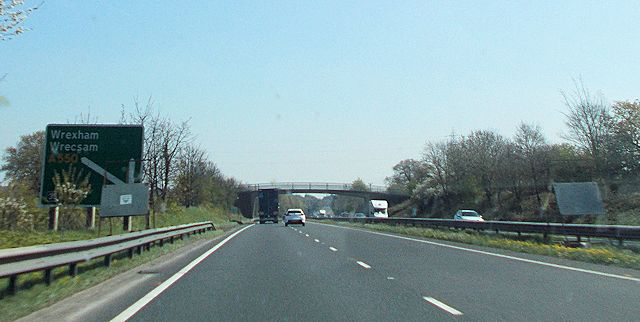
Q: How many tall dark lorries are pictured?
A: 1